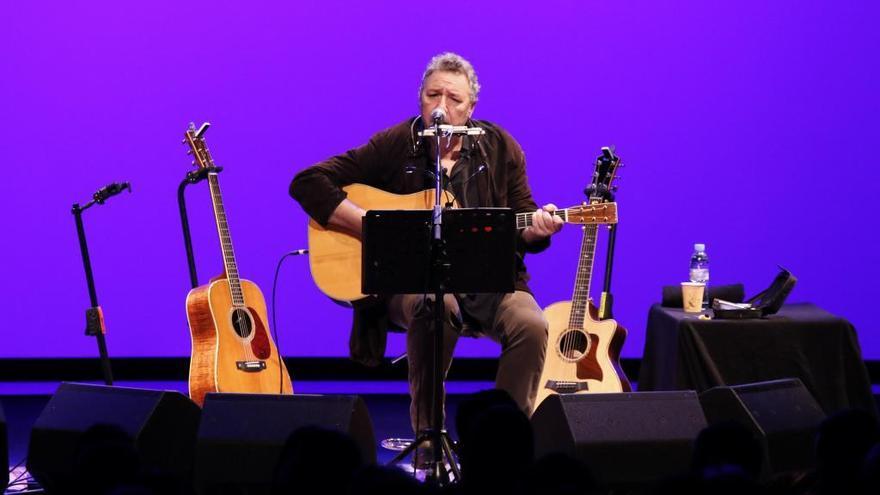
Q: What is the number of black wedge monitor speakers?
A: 4